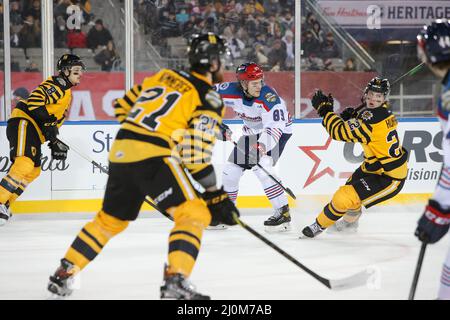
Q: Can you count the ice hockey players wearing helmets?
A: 5